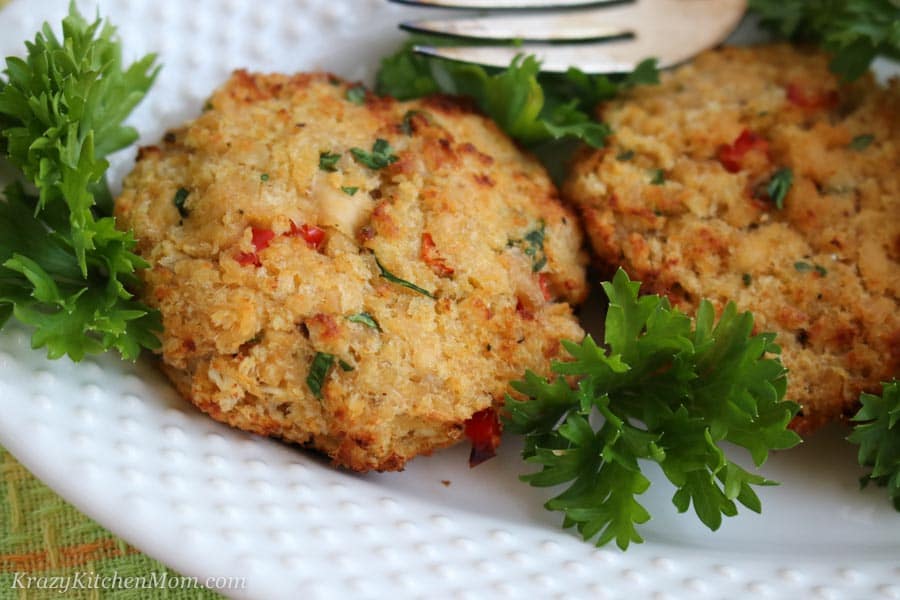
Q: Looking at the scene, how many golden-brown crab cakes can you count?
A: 2